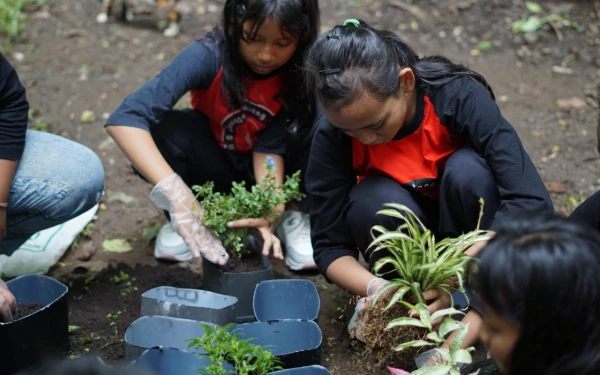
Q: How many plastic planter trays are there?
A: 8